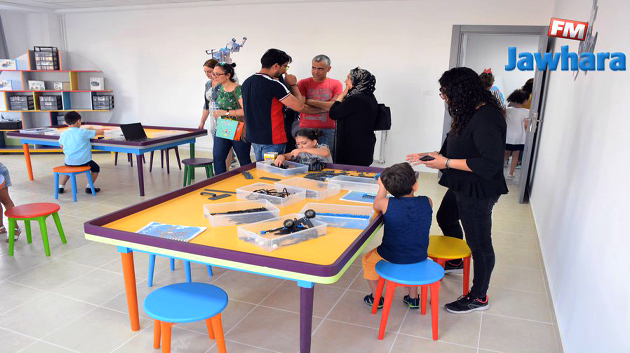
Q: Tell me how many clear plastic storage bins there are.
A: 7